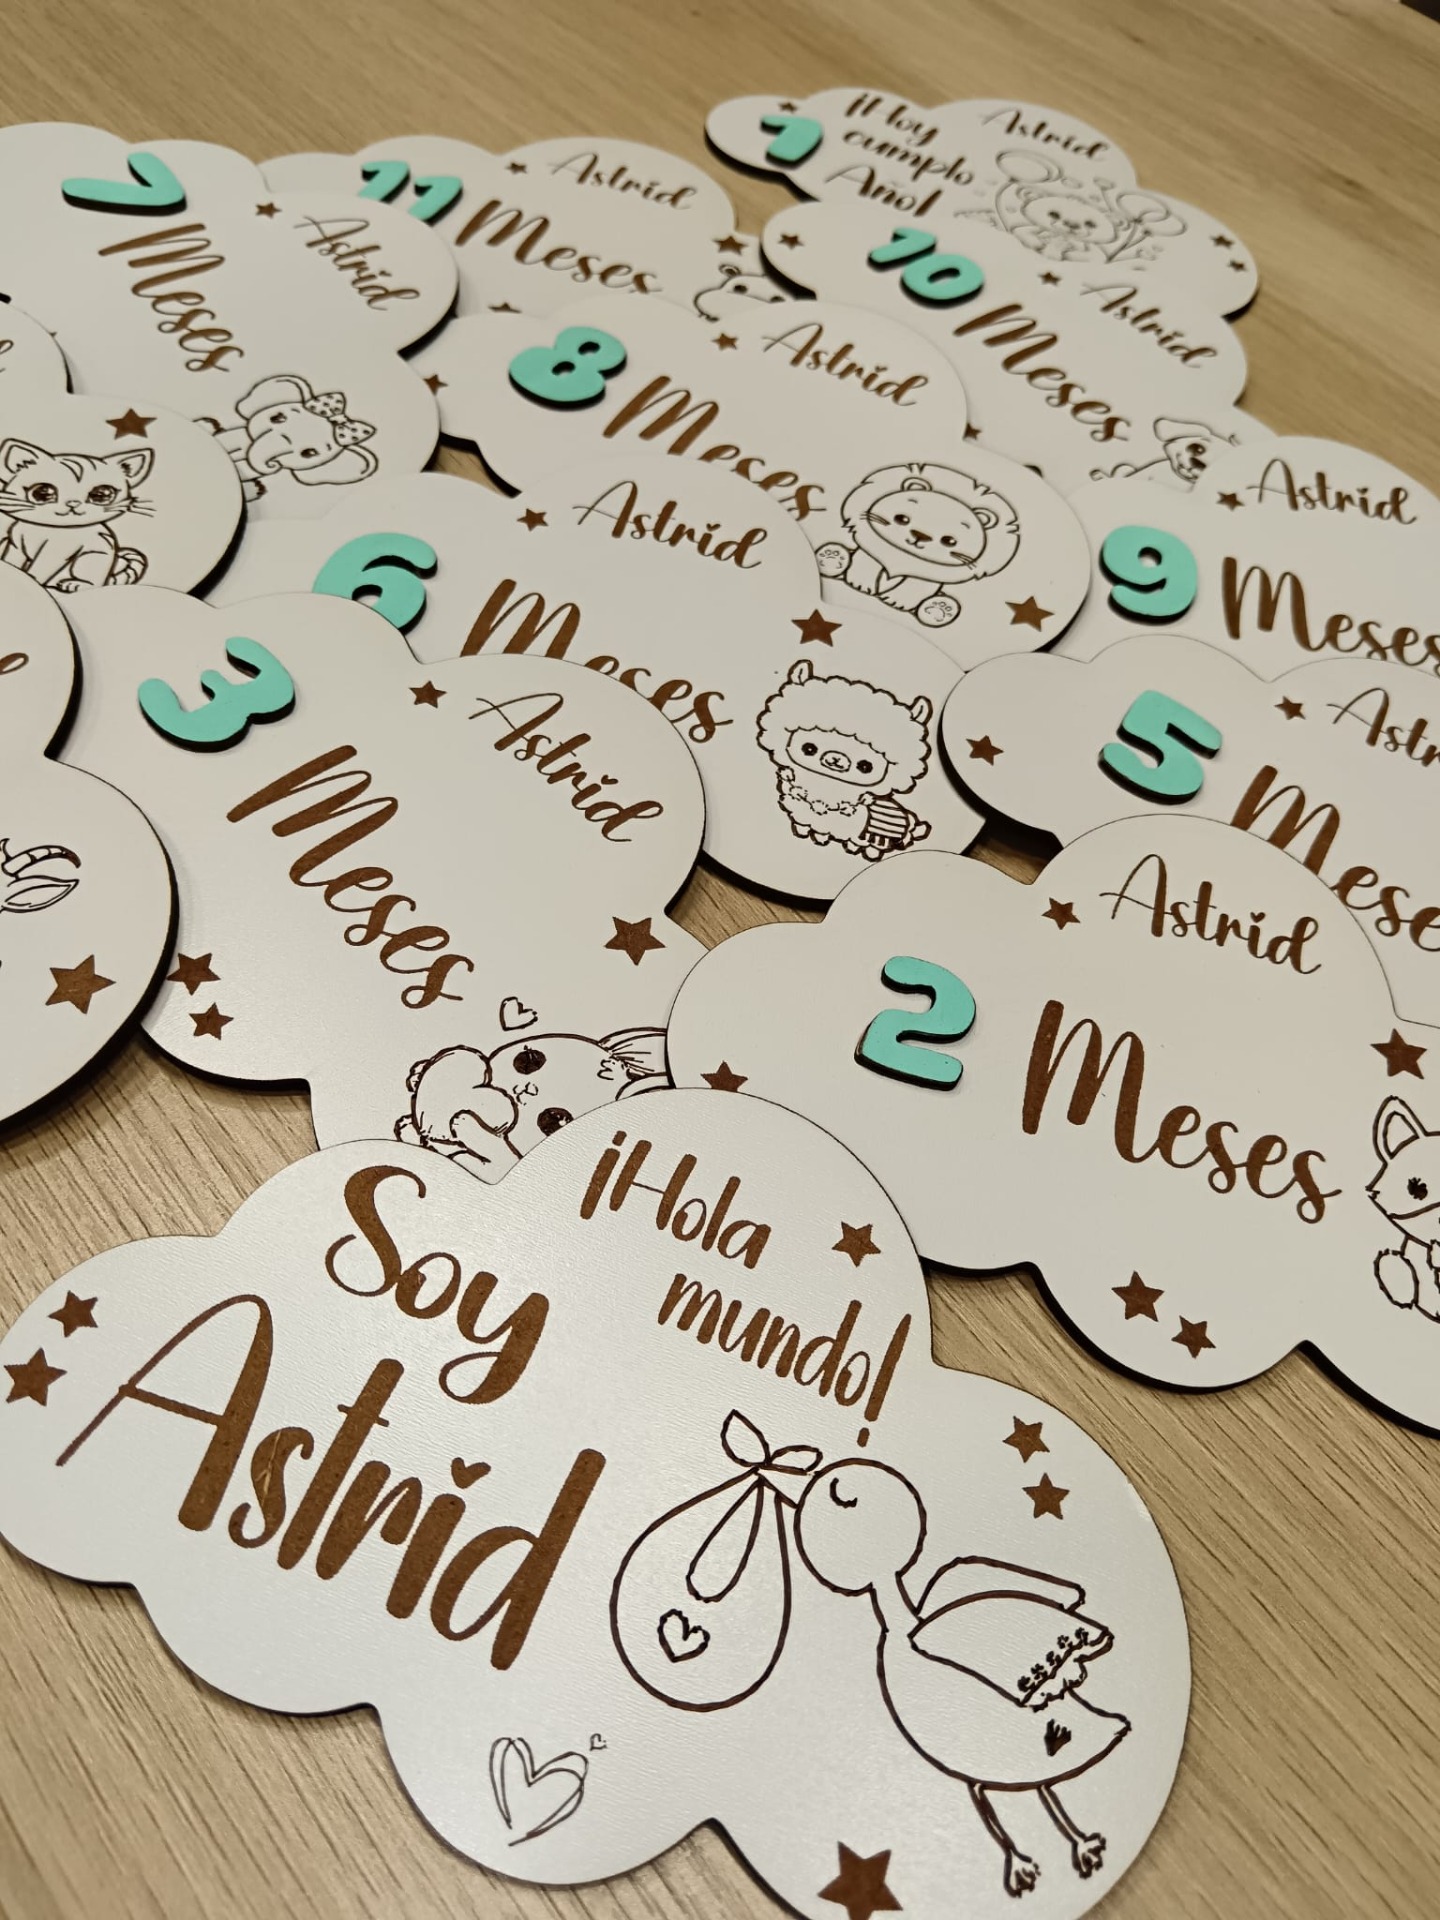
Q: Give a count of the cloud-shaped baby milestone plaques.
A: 13